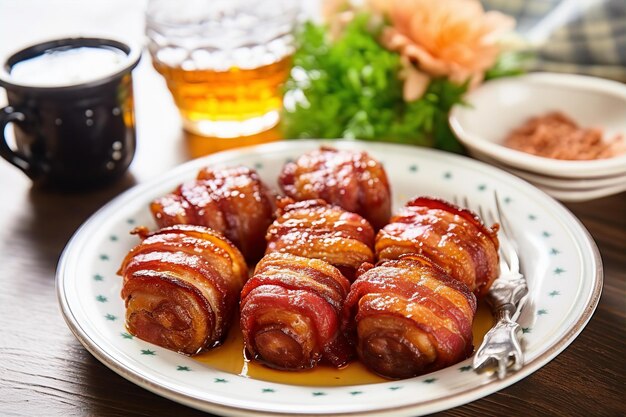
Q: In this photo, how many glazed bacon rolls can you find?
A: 7